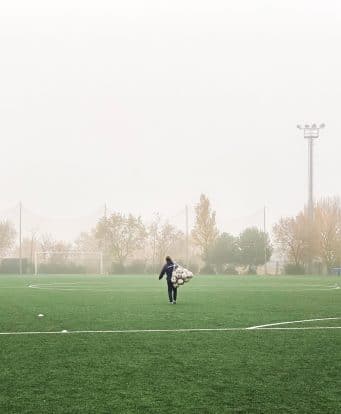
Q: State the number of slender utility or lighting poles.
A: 5